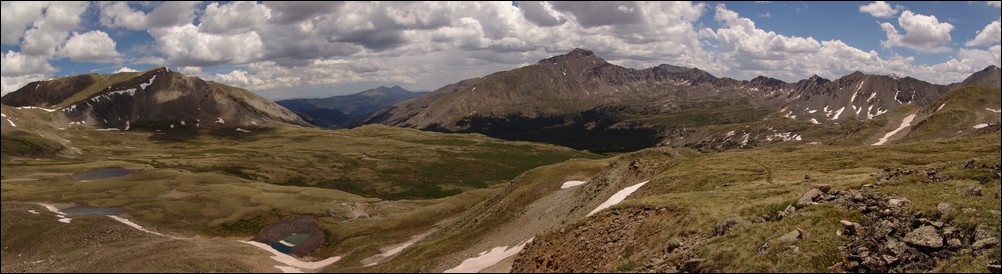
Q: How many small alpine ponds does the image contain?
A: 3